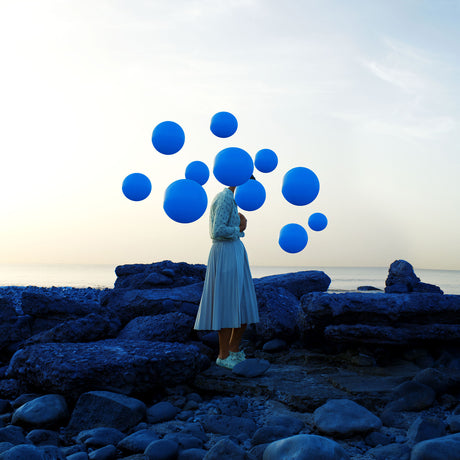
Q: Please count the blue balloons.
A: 11